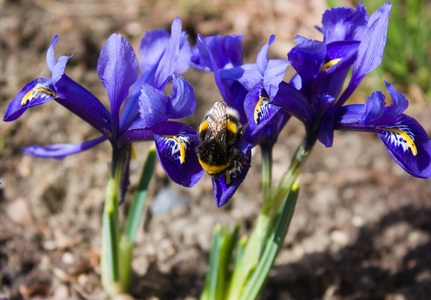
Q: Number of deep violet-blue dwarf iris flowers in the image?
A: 3